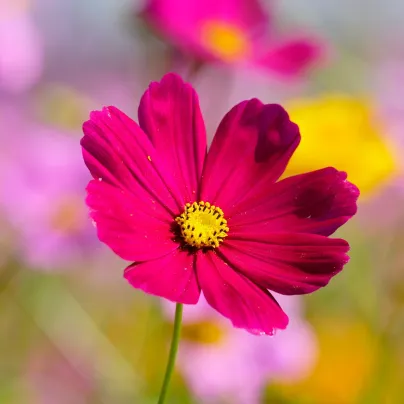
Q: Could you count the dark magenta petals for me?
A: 8